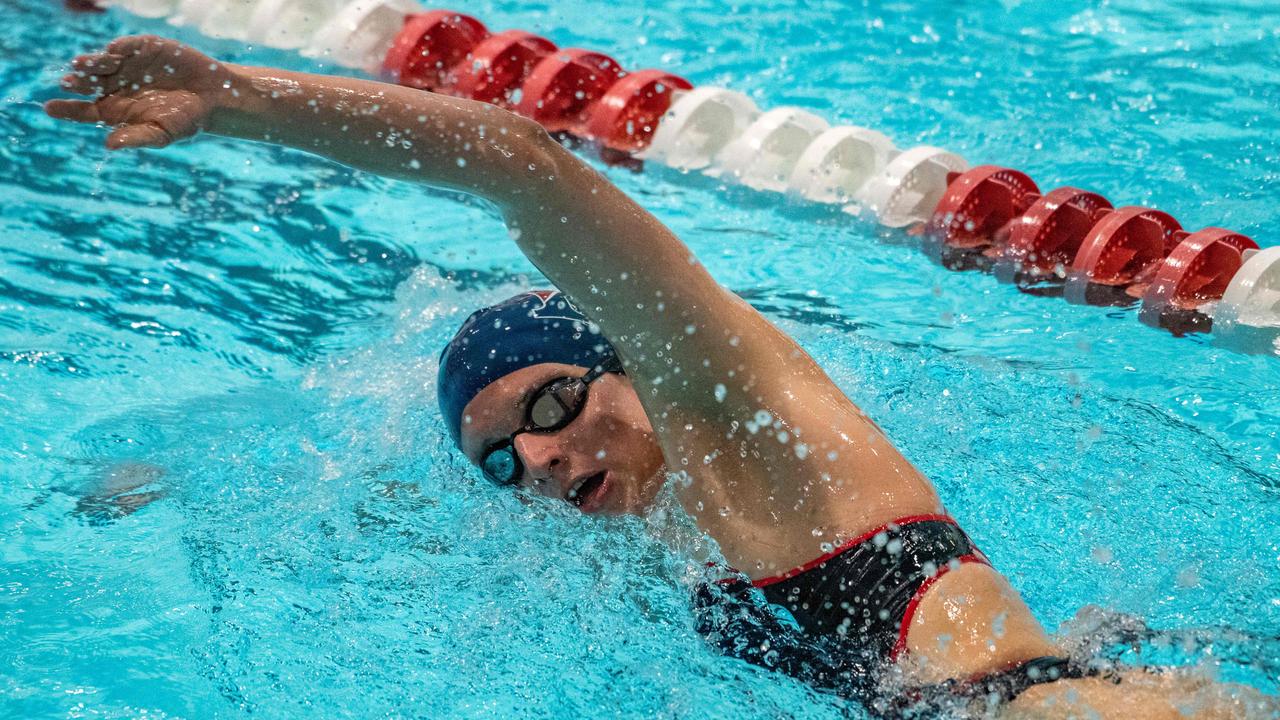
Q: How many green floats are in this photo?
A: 0